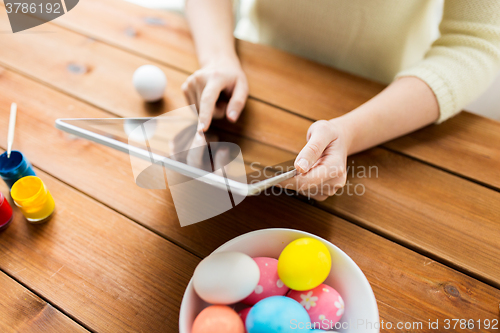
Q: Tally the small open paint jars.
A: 3